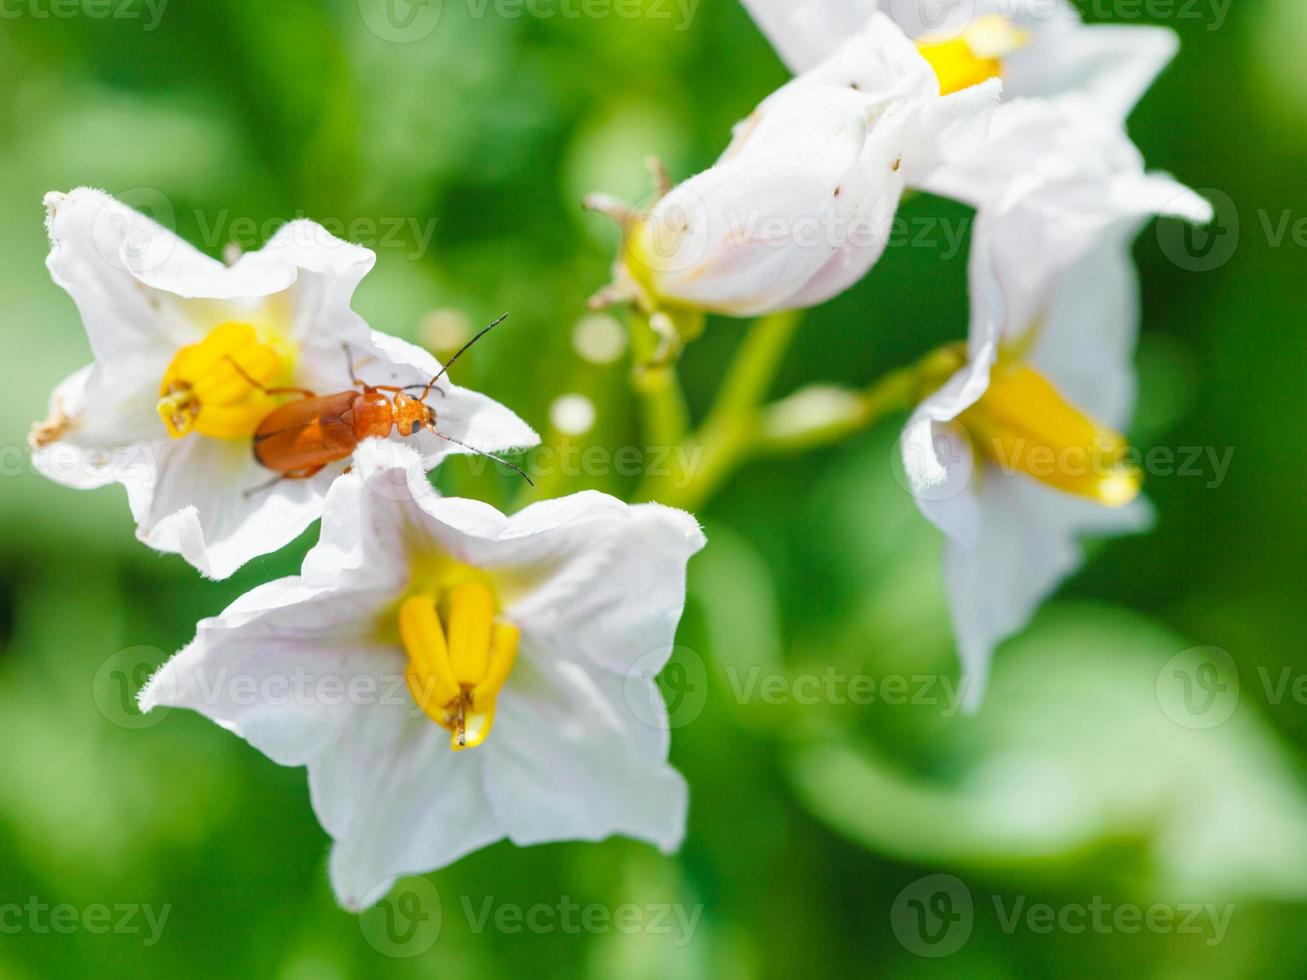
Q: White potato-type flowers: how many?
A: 5